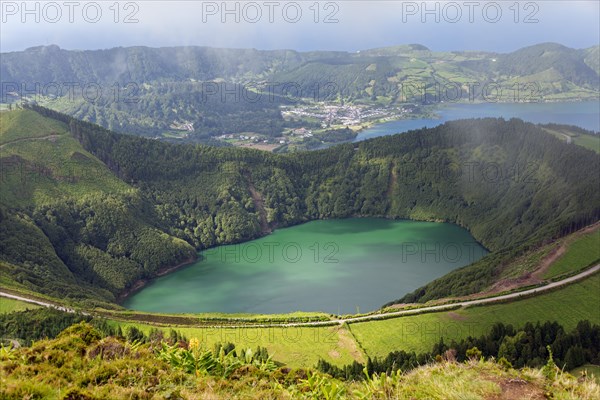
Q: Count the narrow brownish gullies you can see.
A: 2